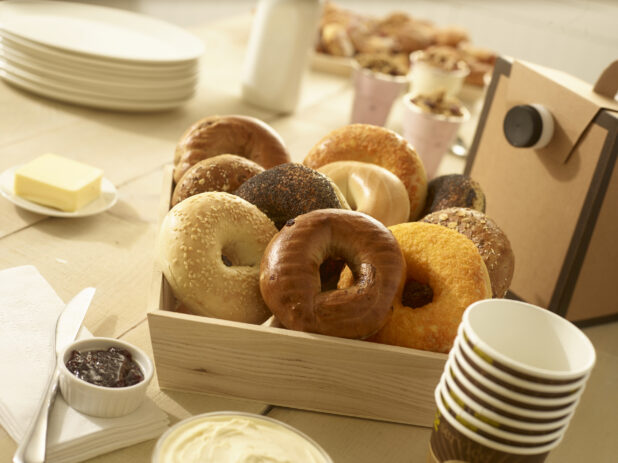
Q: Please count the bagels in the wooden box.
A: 10